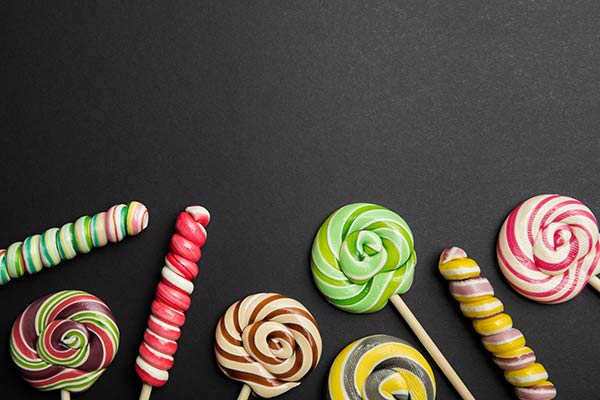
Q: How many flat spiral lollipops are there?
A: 5